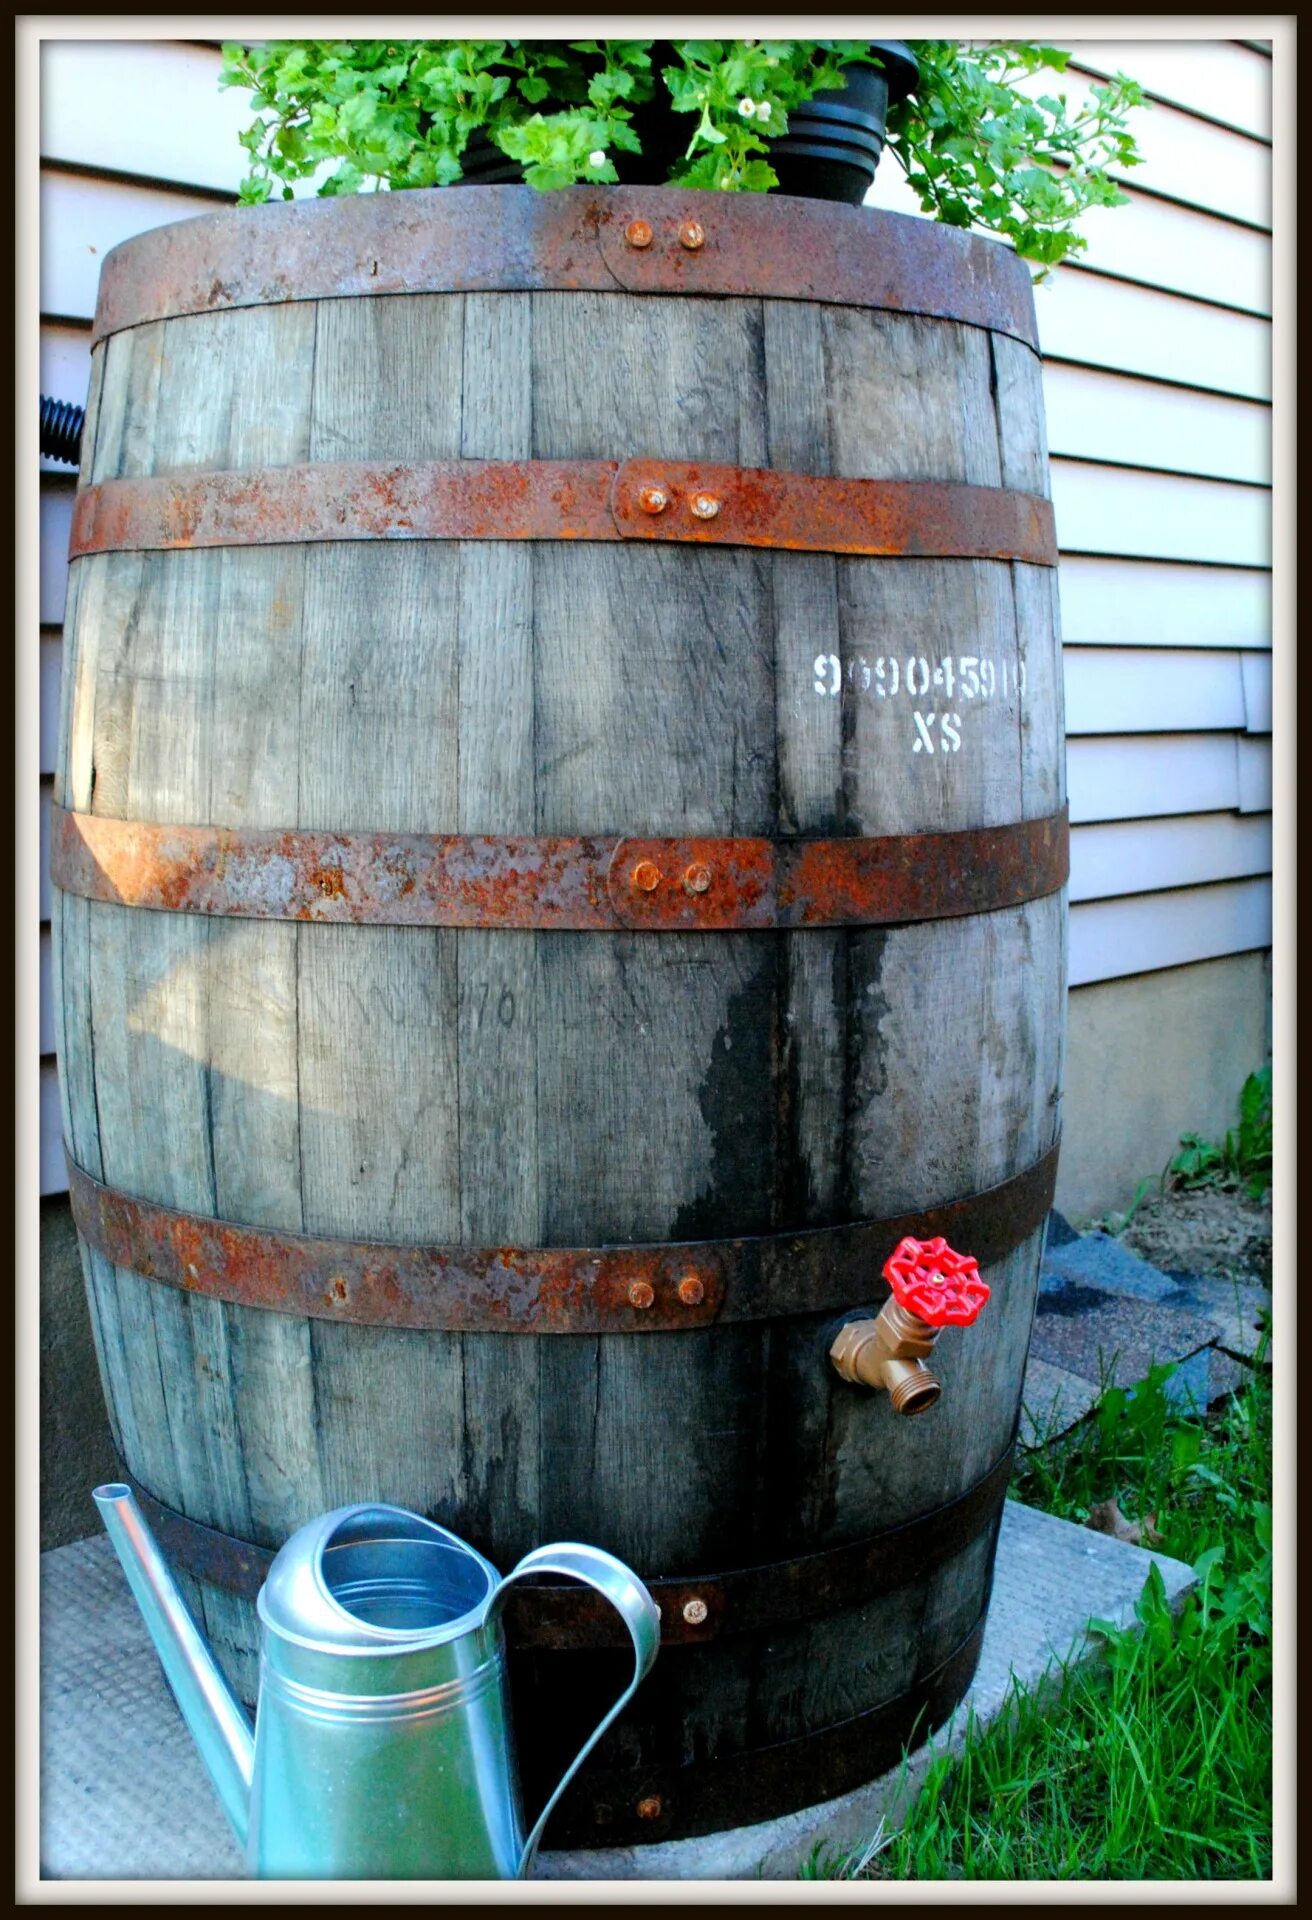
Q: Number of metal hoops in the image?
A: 6